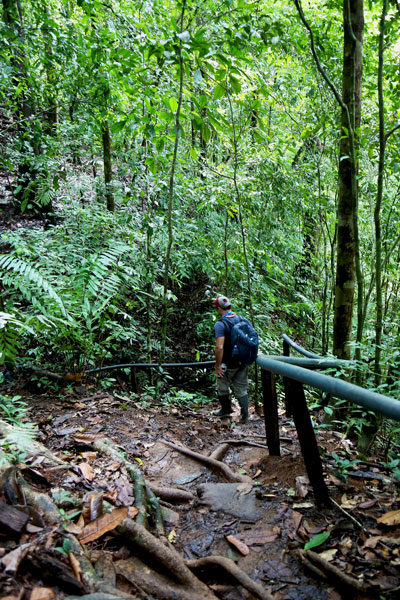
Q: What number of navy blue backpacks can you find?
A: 1